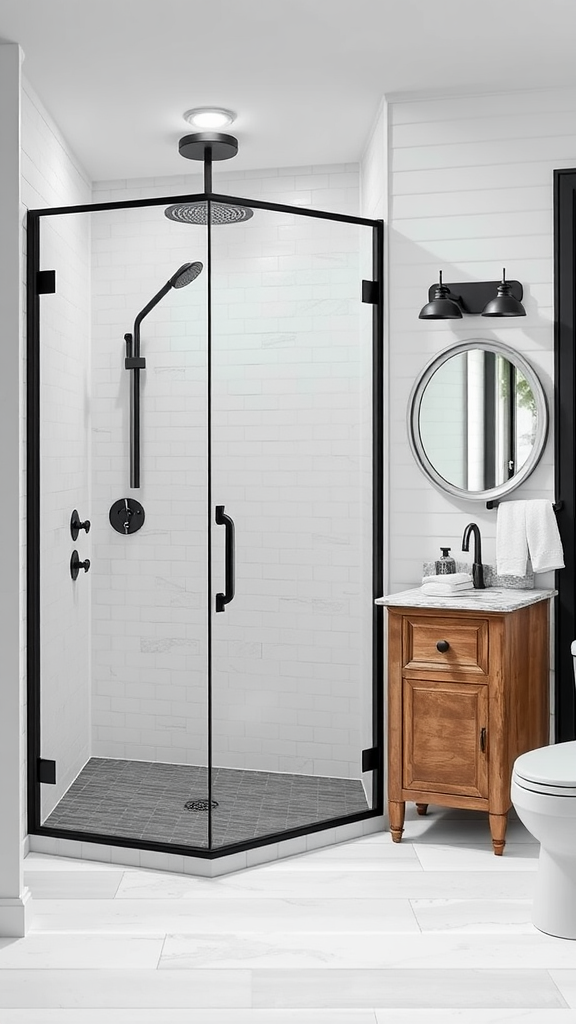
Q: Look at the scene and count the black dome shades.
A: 2